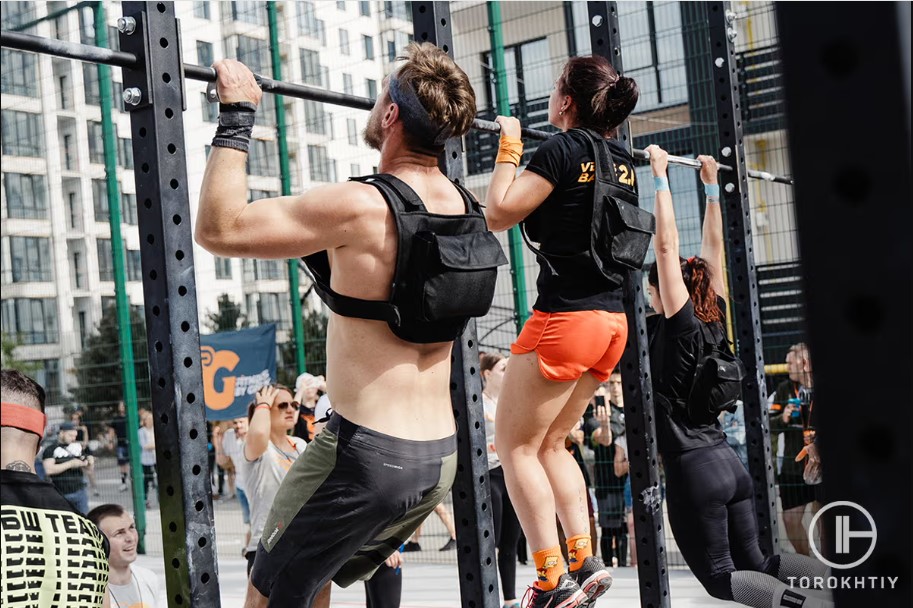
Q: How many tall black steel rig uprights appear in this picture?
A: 5